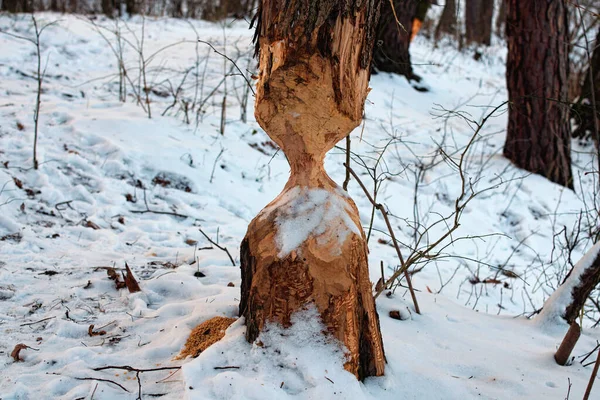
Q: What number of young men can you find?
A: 0